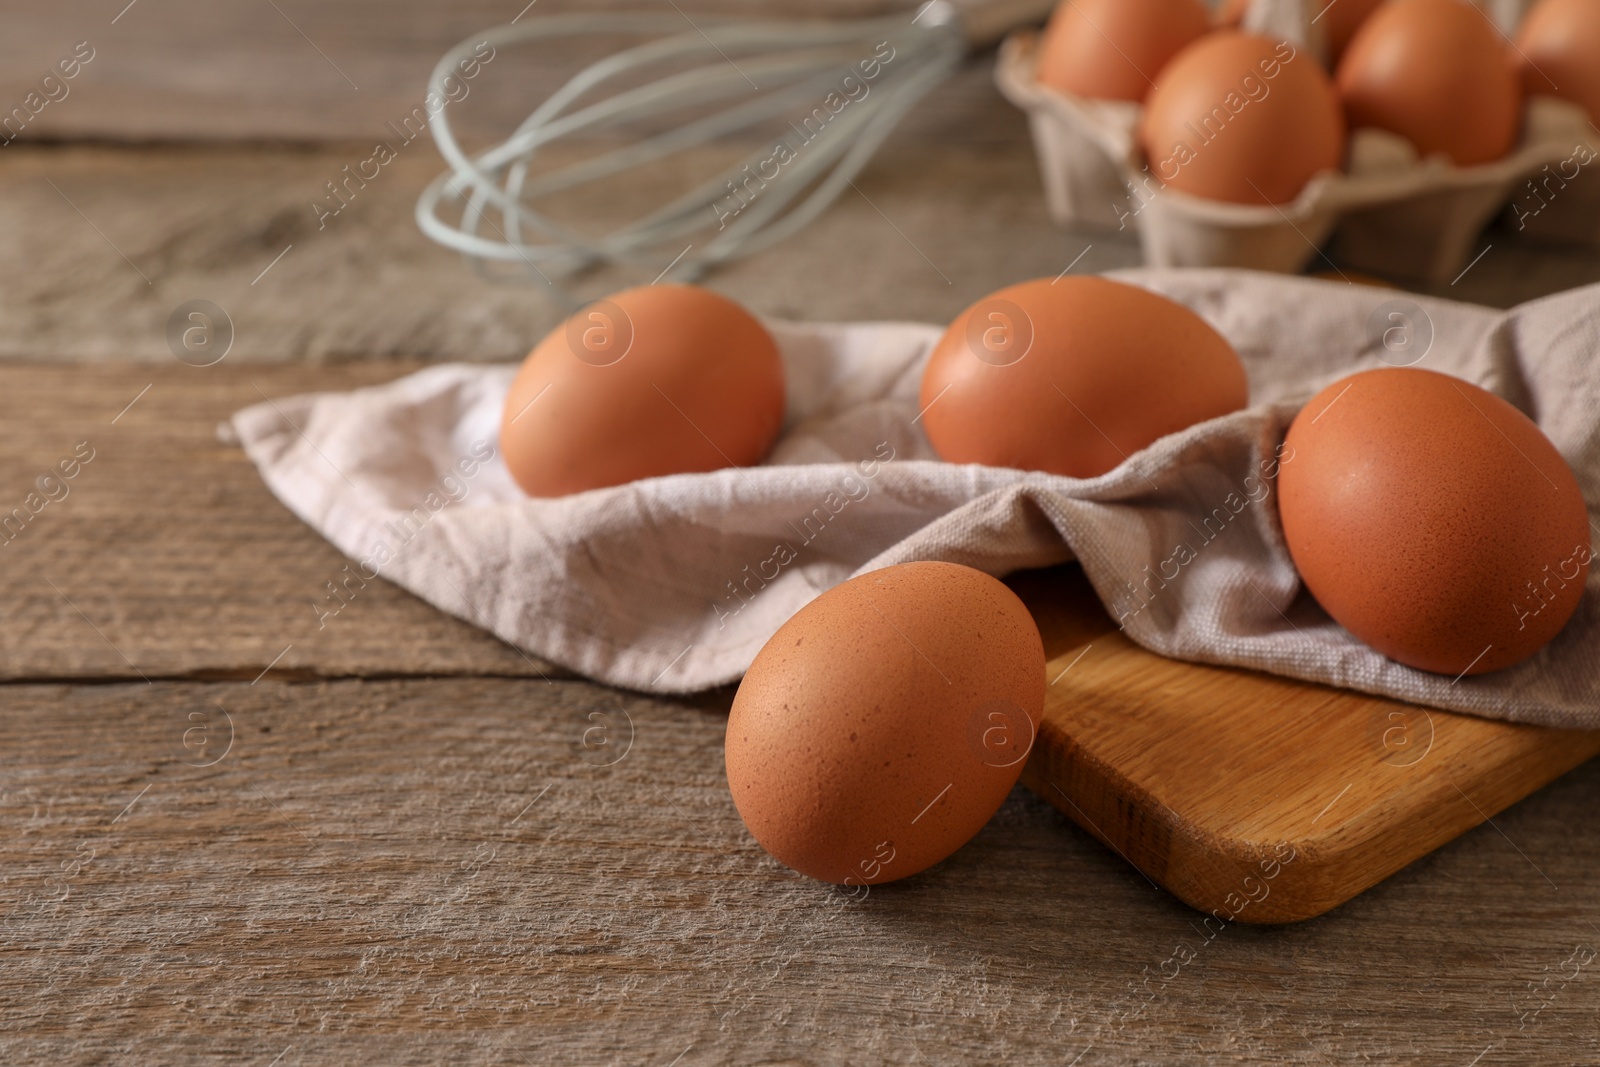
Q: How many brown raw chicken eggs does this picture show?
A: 9